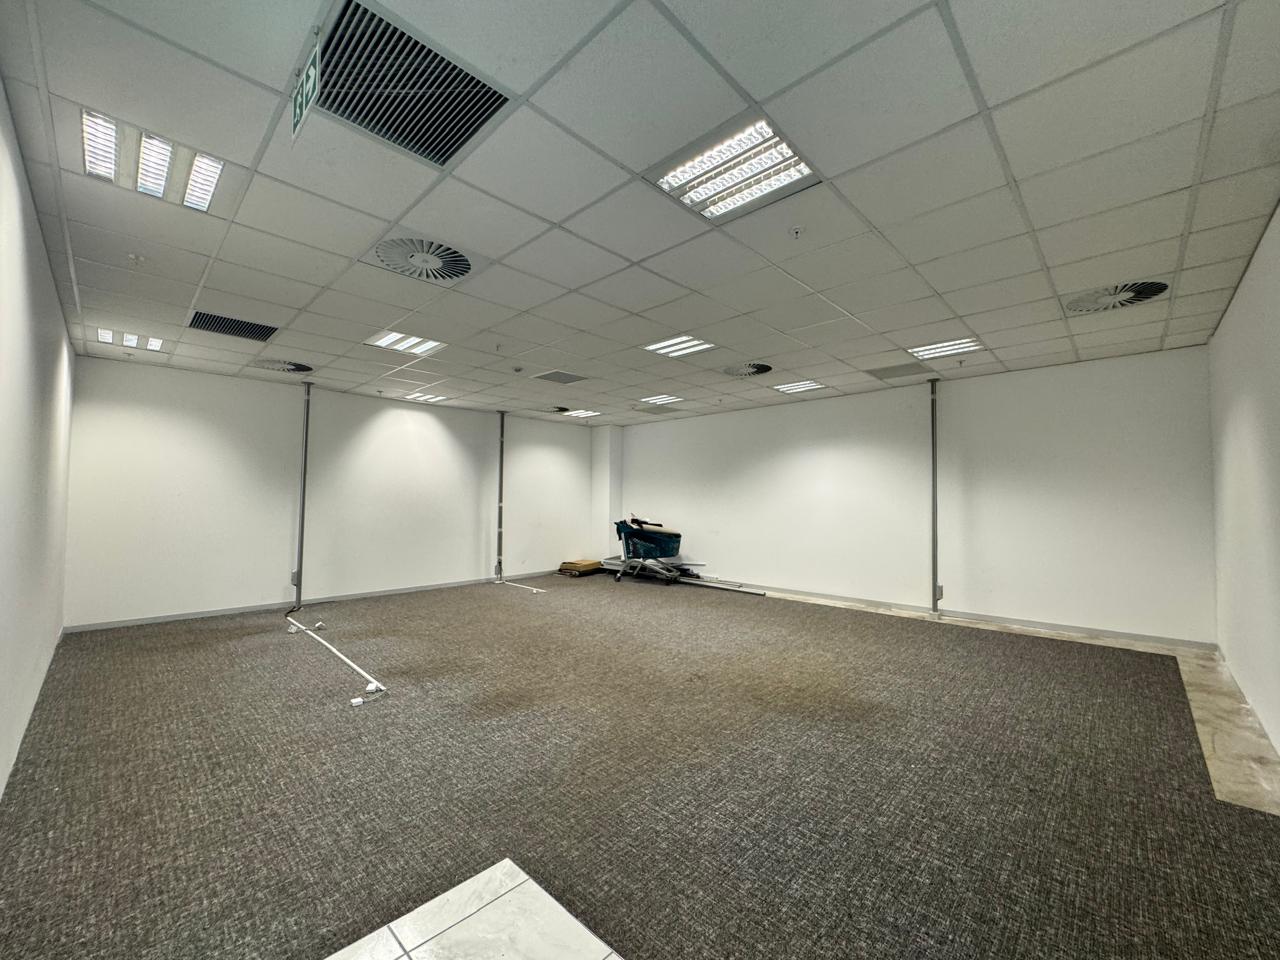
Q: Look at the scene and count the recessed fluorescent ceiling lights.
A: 10